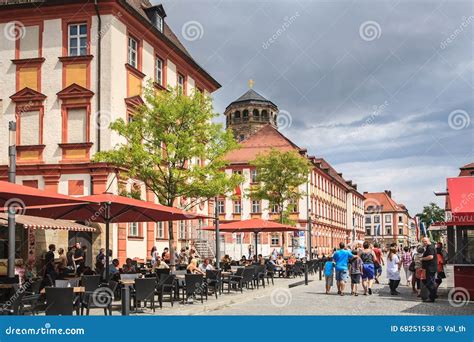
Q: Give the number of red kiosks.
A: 1